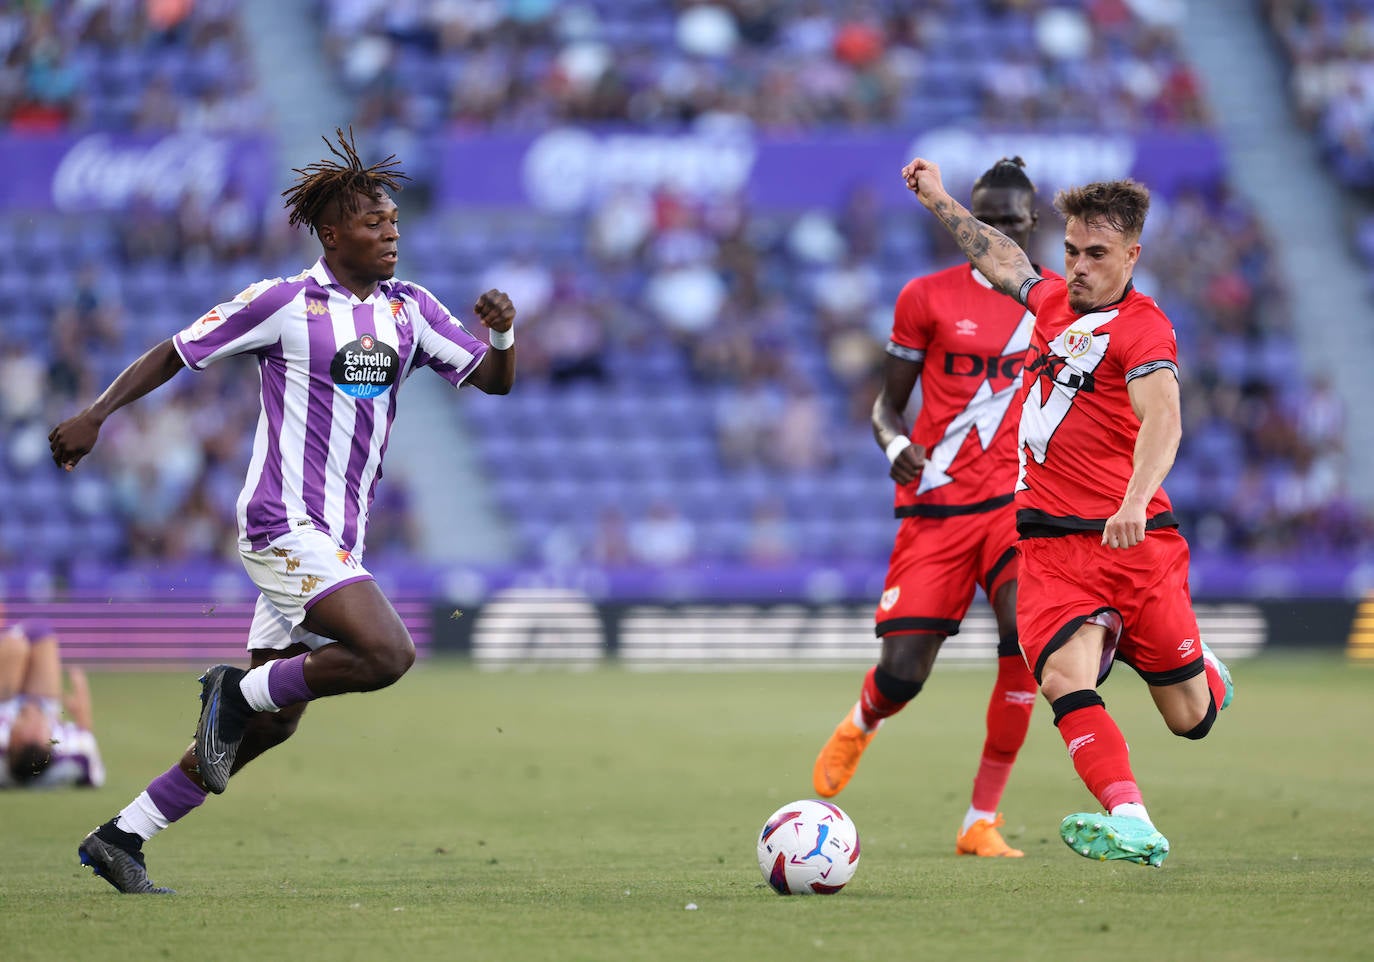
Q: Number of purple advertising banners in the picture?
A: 2